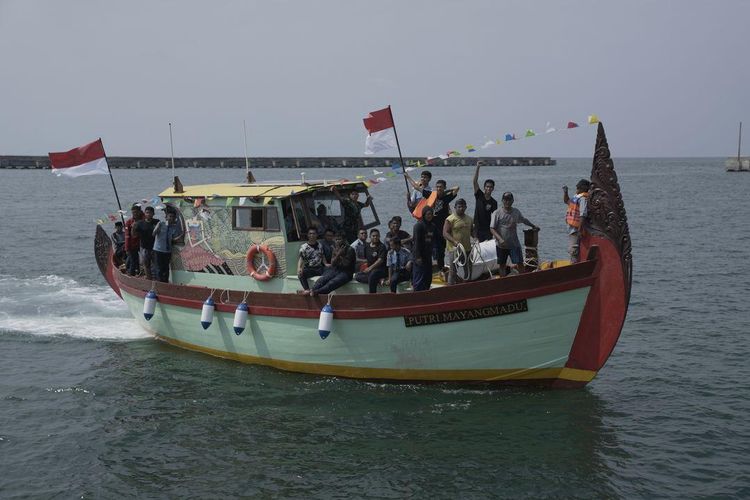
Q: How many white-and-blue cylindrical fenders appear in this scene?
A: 4